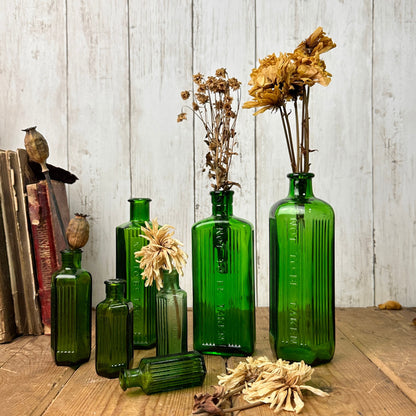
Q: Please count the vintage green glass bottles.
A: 7